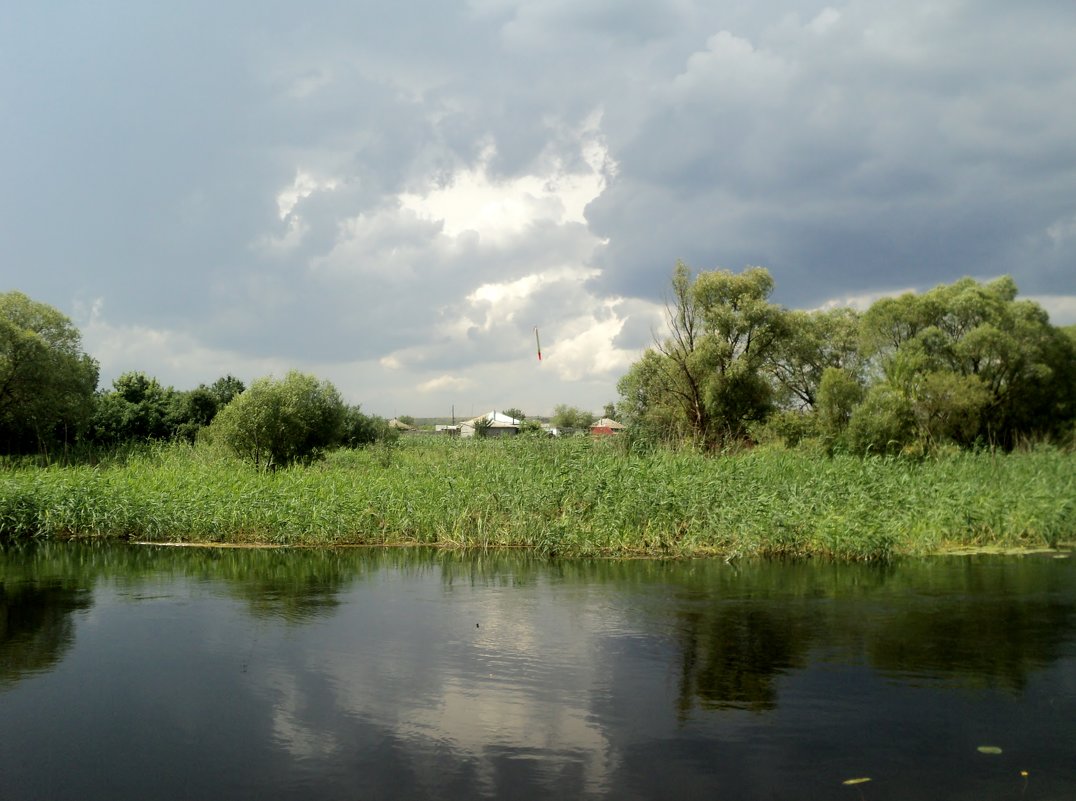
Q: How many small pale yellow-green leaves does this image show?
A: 2